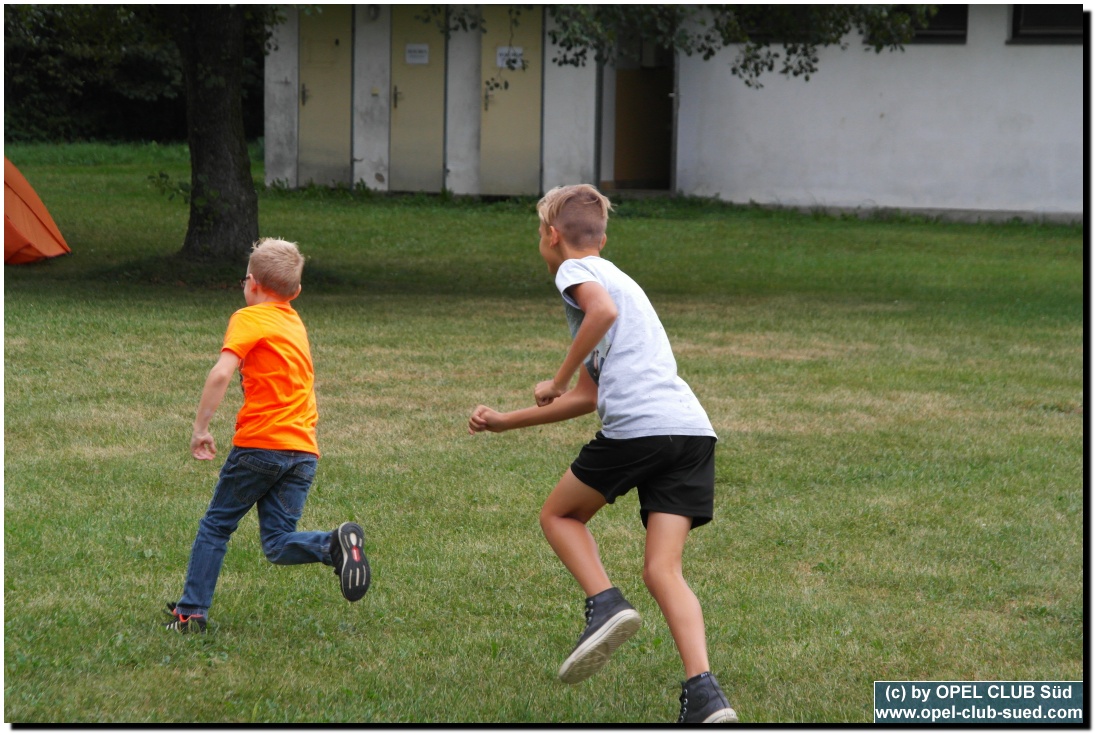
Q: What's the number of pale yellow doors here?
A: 3